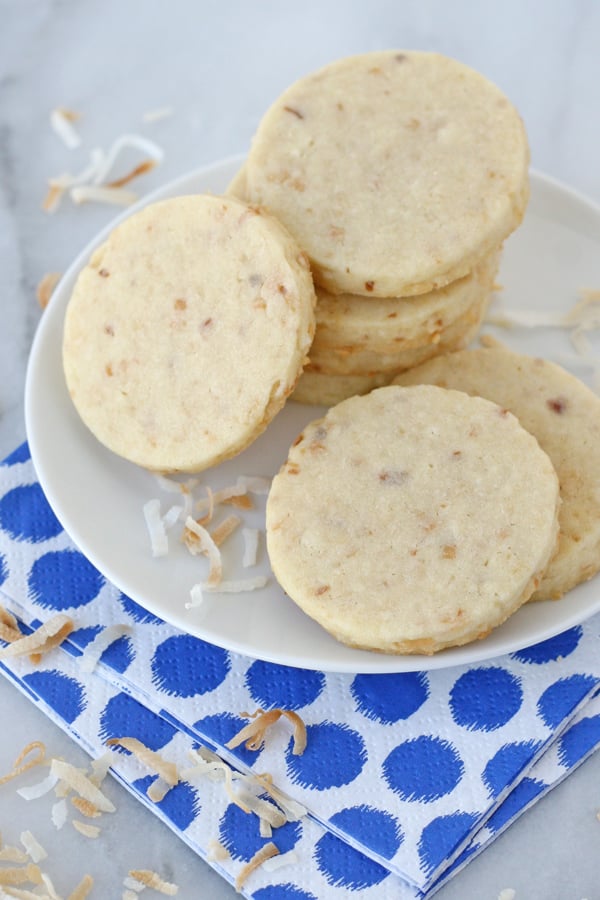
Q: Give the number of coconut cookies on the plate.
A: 7